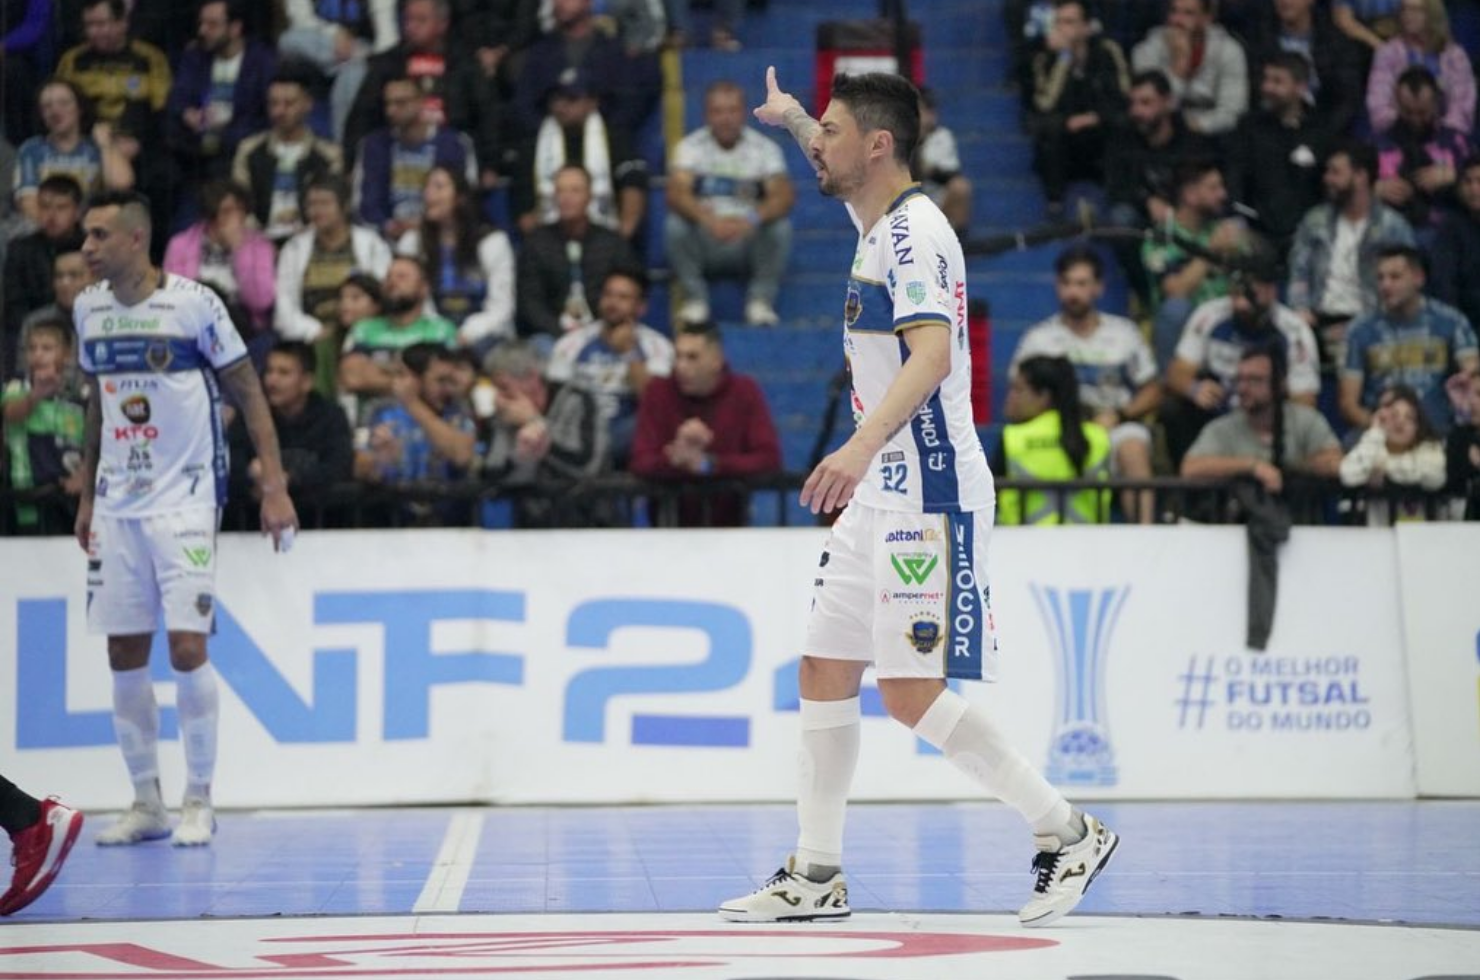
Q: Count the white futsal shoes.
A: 4